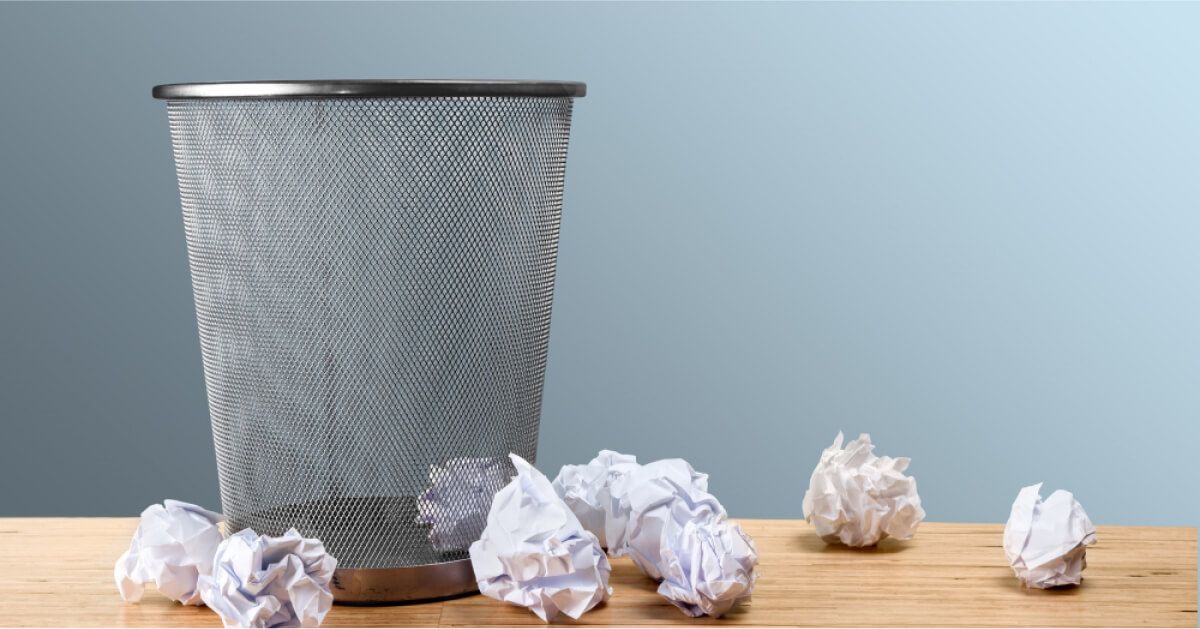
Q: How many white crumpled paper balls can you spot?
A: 9